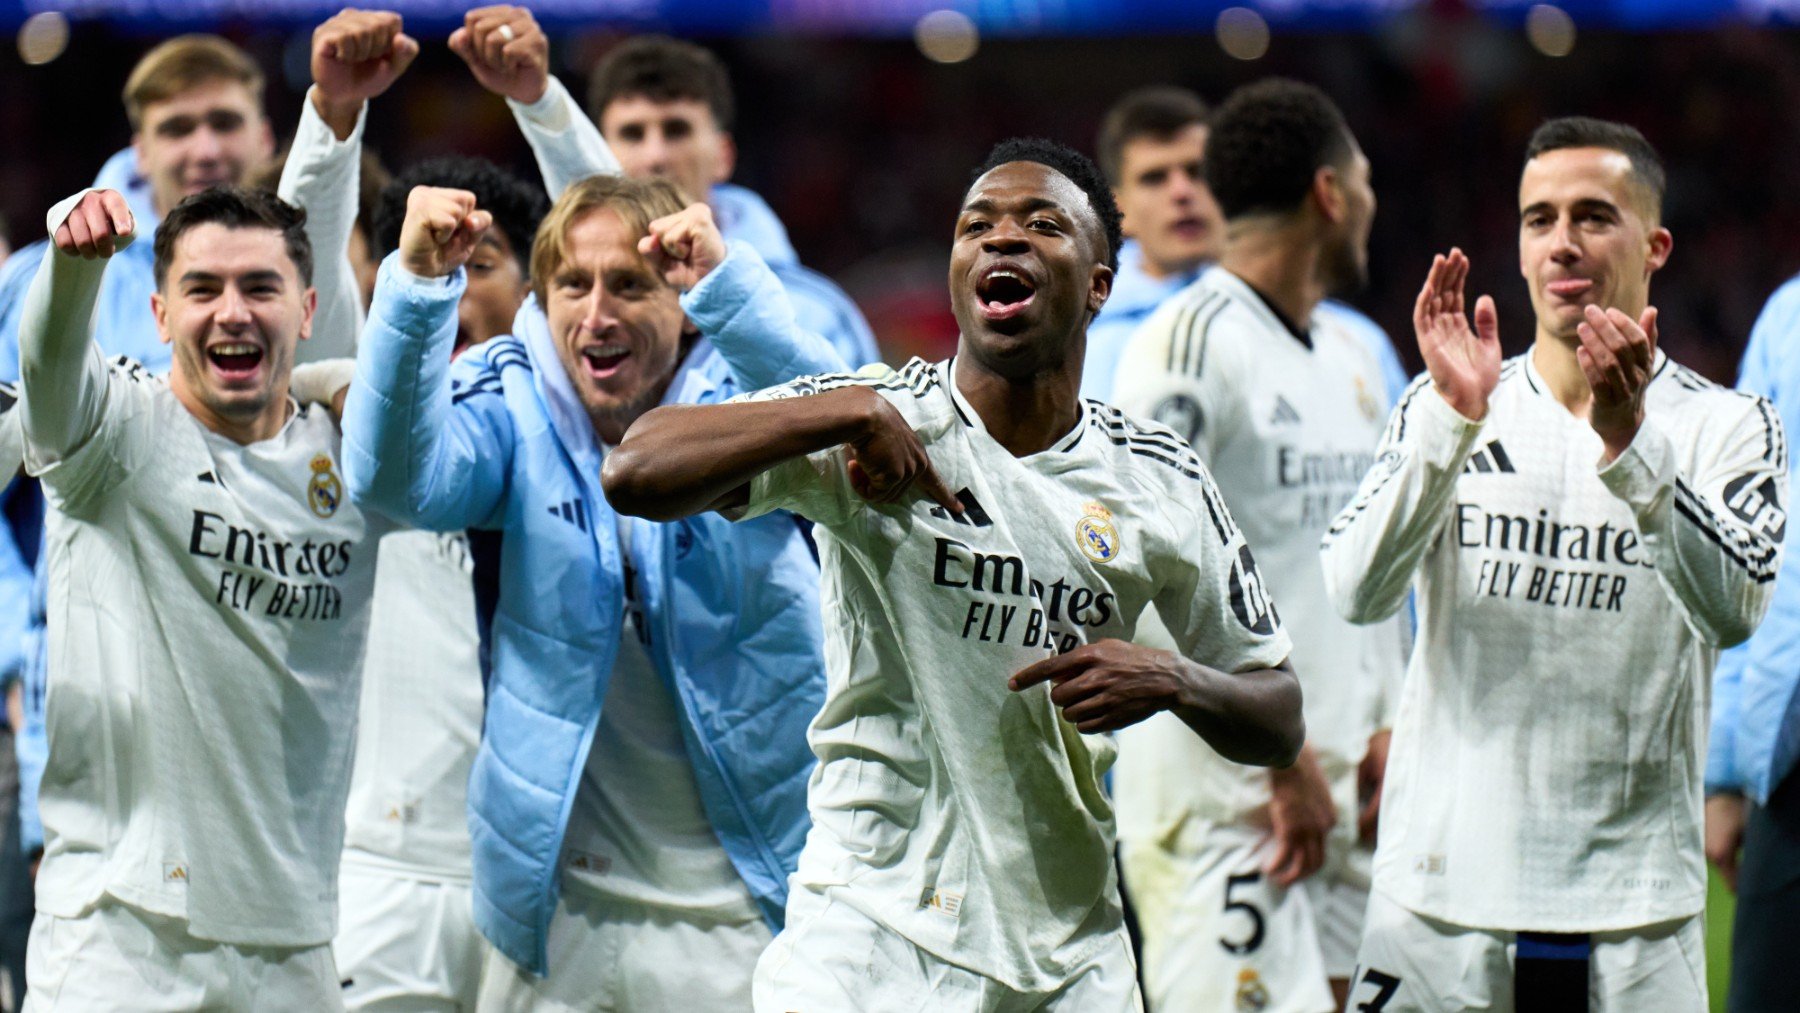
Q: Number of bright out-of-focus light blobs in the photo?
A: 4